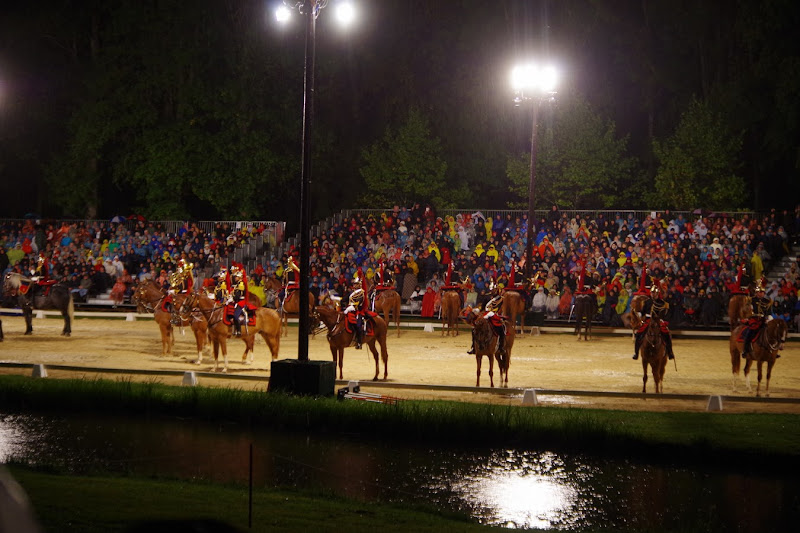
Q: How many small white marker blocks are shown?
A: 9